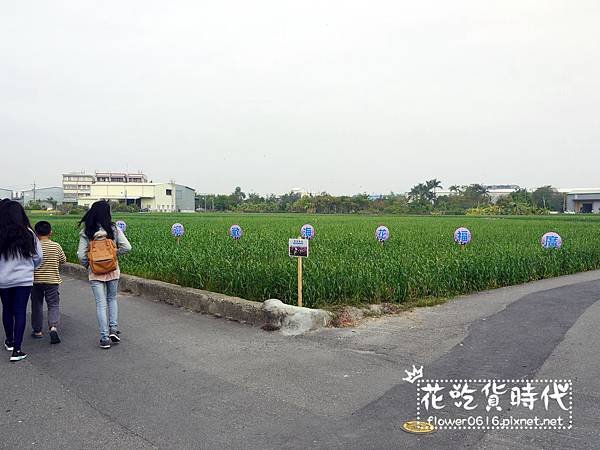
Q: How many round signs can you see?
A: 7